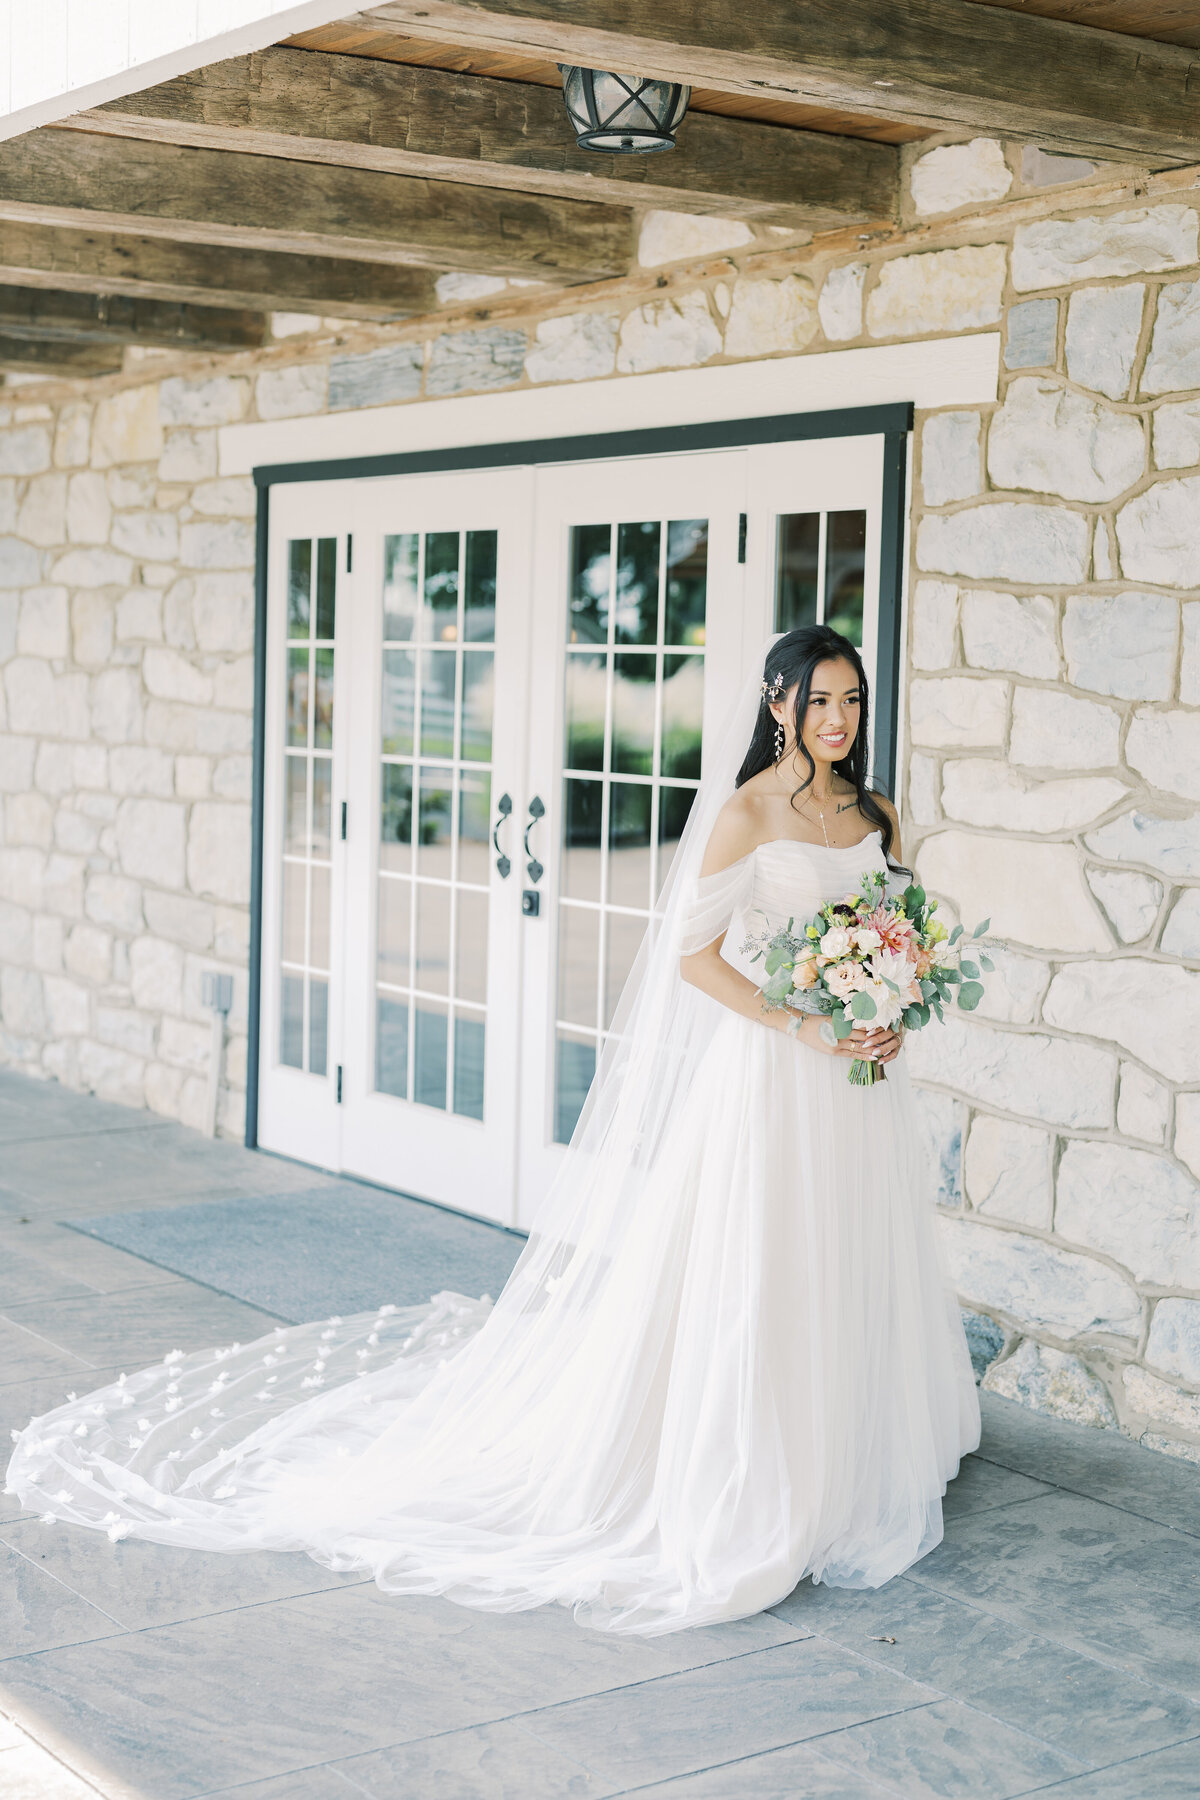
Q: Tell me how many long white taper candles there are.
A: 0